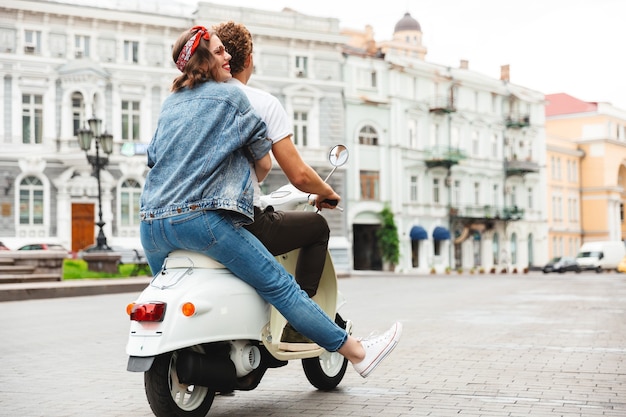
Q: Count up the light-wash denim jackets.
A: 1